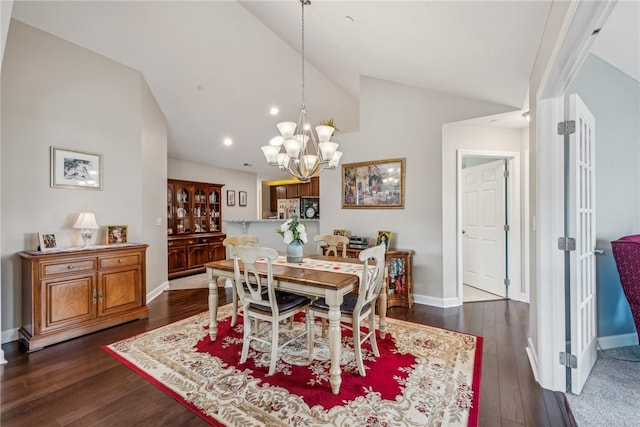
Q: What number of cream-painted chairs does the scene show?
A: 4